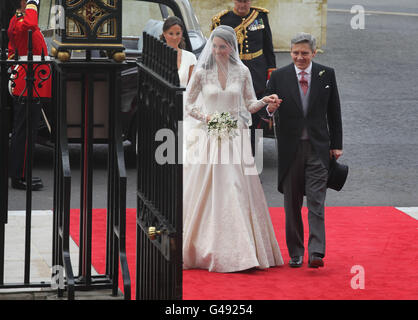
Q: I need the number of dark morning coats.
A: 1